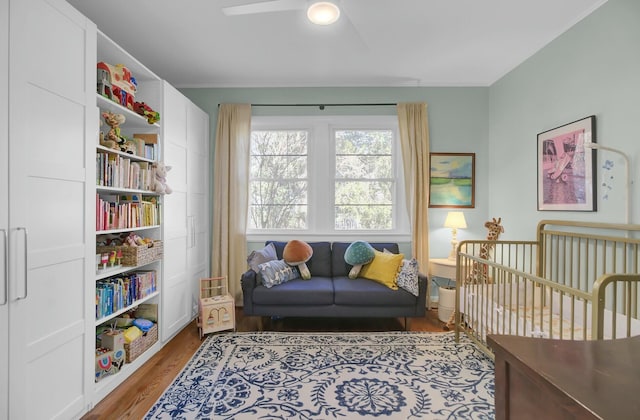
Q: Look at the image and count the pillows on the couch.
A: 6